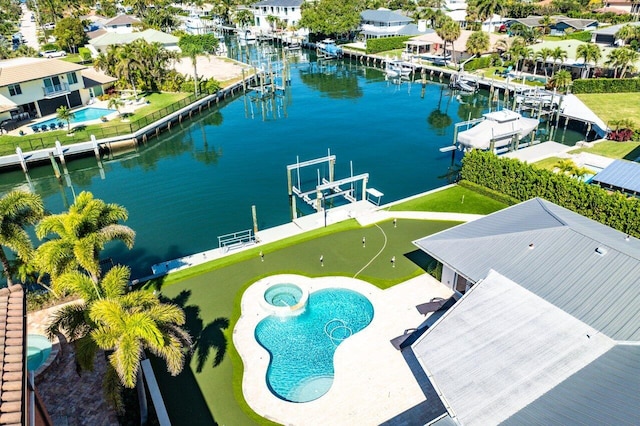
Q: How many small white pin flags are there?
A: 5